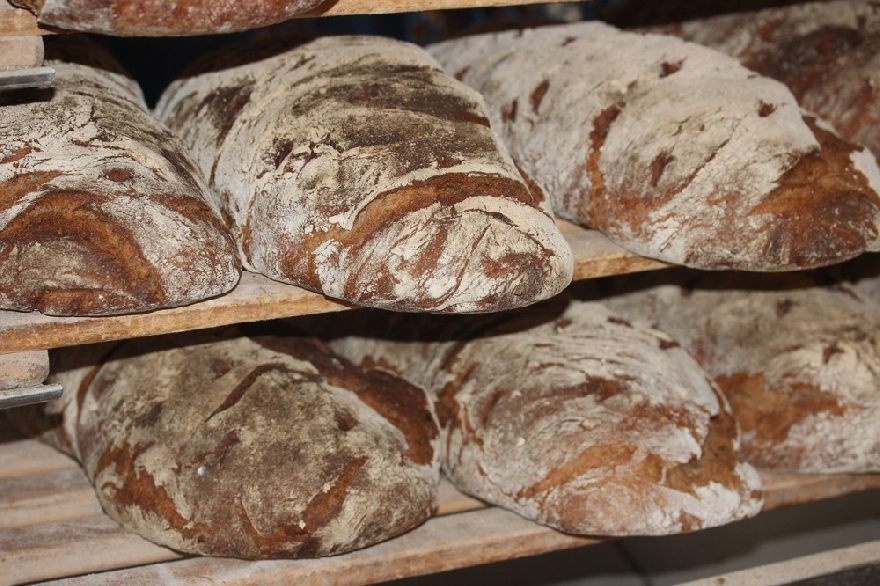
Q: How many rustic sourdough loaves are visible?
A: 8